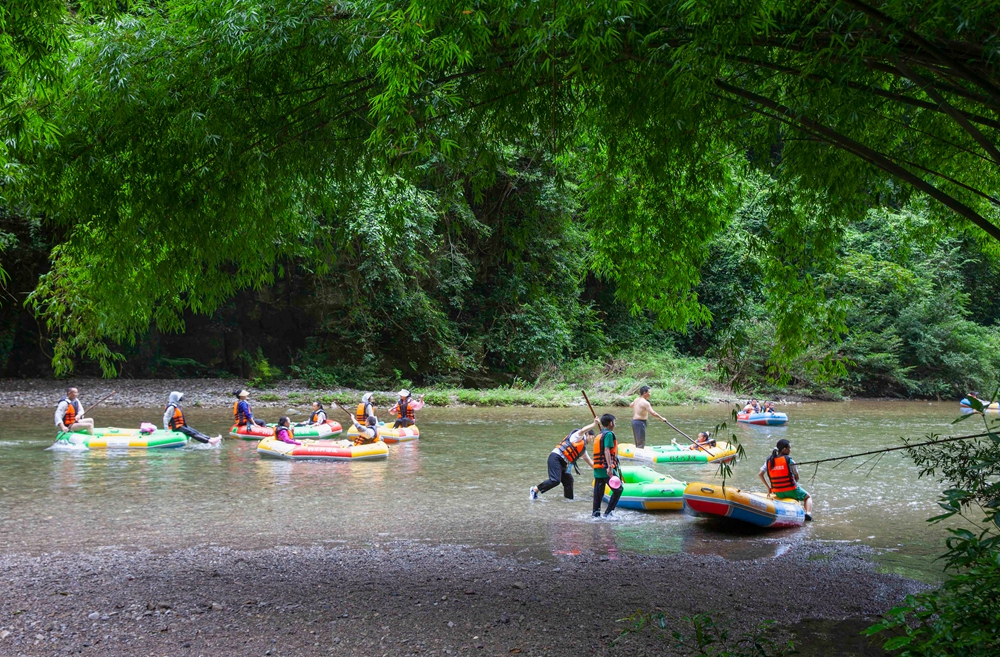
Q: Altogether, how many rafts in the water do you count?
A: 9